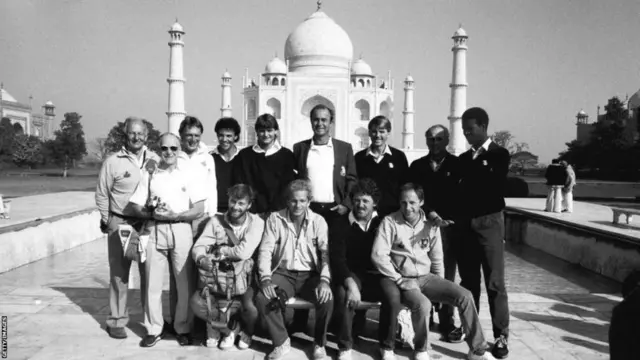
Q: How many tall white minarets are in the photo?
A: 4